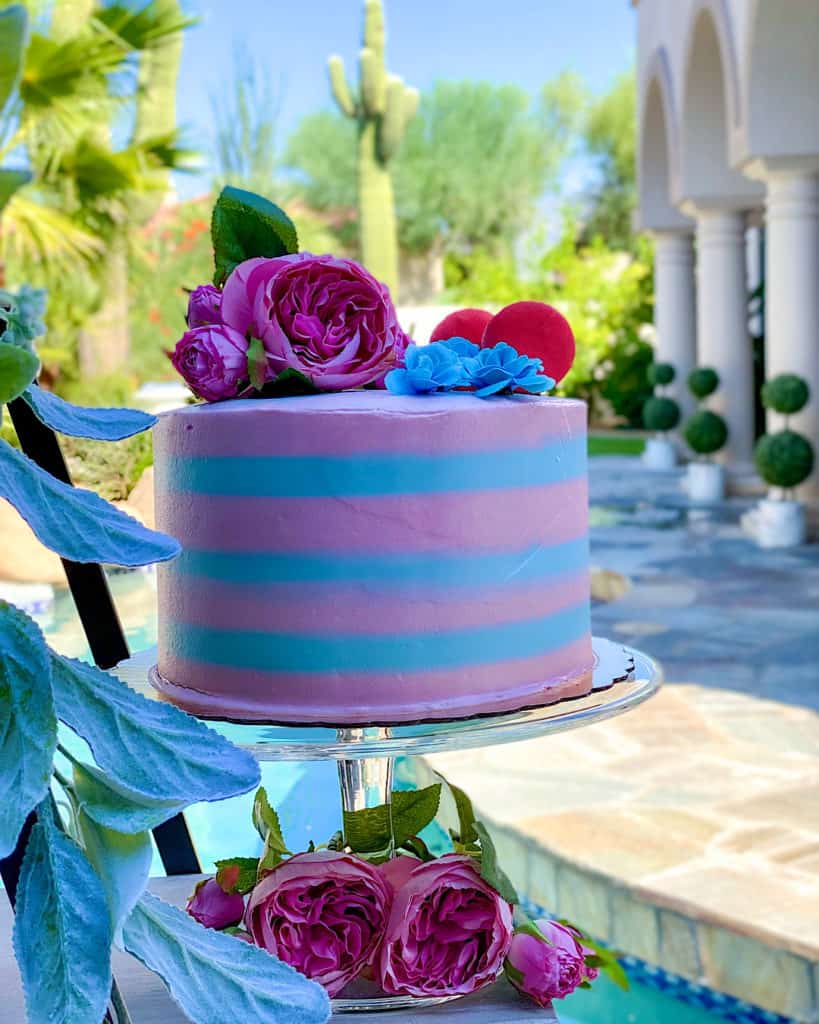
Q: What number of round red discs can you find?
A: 2